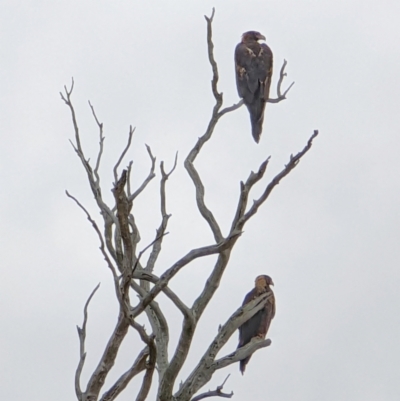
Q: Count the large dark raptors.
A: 2